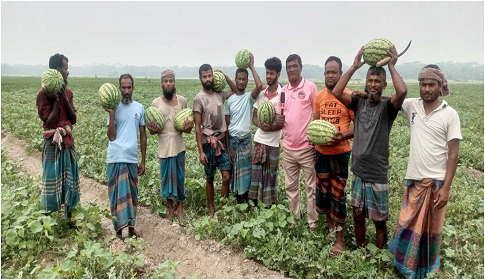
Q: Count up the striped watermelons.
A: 9